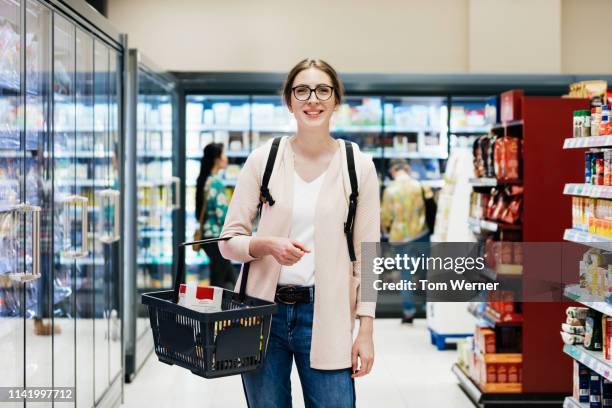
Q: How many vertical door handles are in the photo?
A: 4